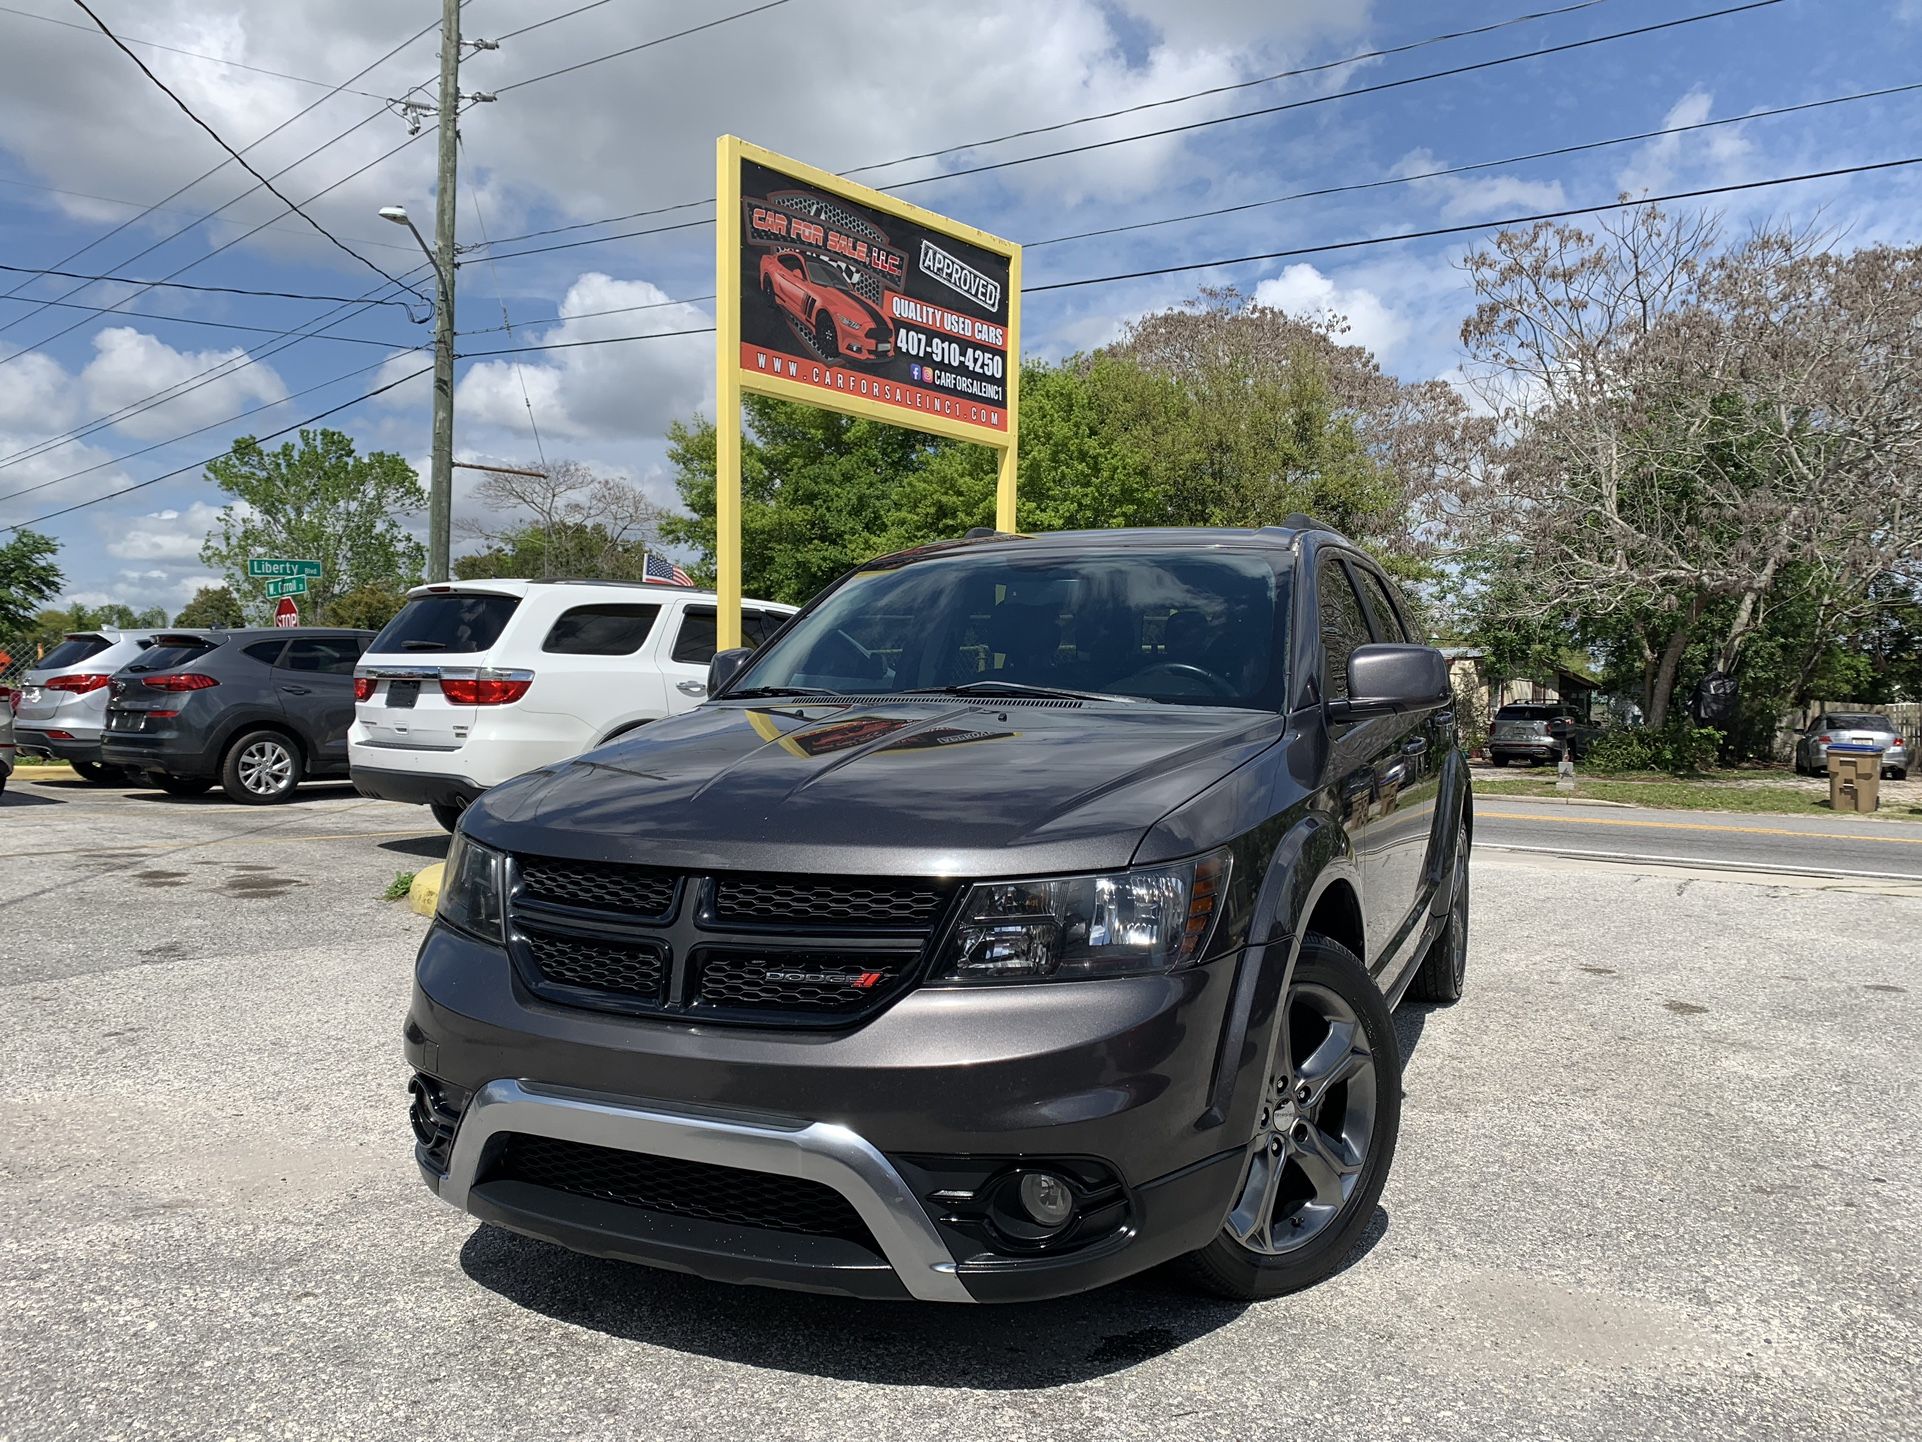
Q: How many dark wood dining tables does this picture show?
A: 0